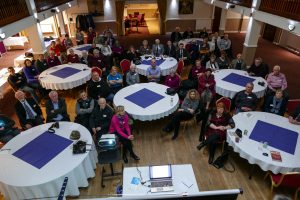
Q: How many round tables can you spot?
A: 8